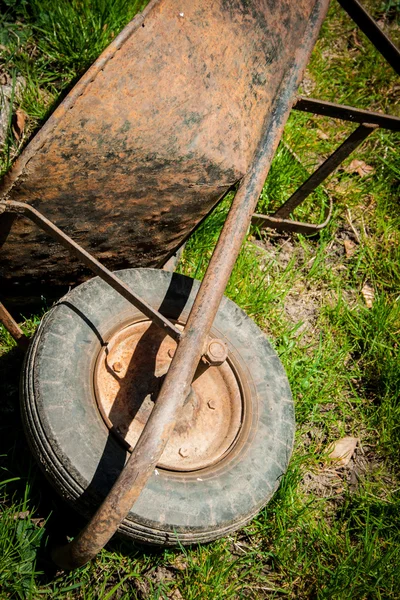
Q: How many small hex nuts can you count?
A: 4